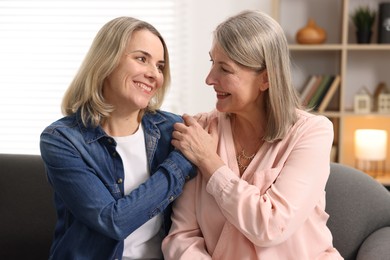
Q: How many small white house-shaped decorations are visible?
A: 2